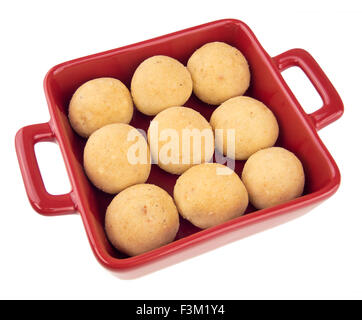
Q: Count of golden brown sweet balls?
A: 9